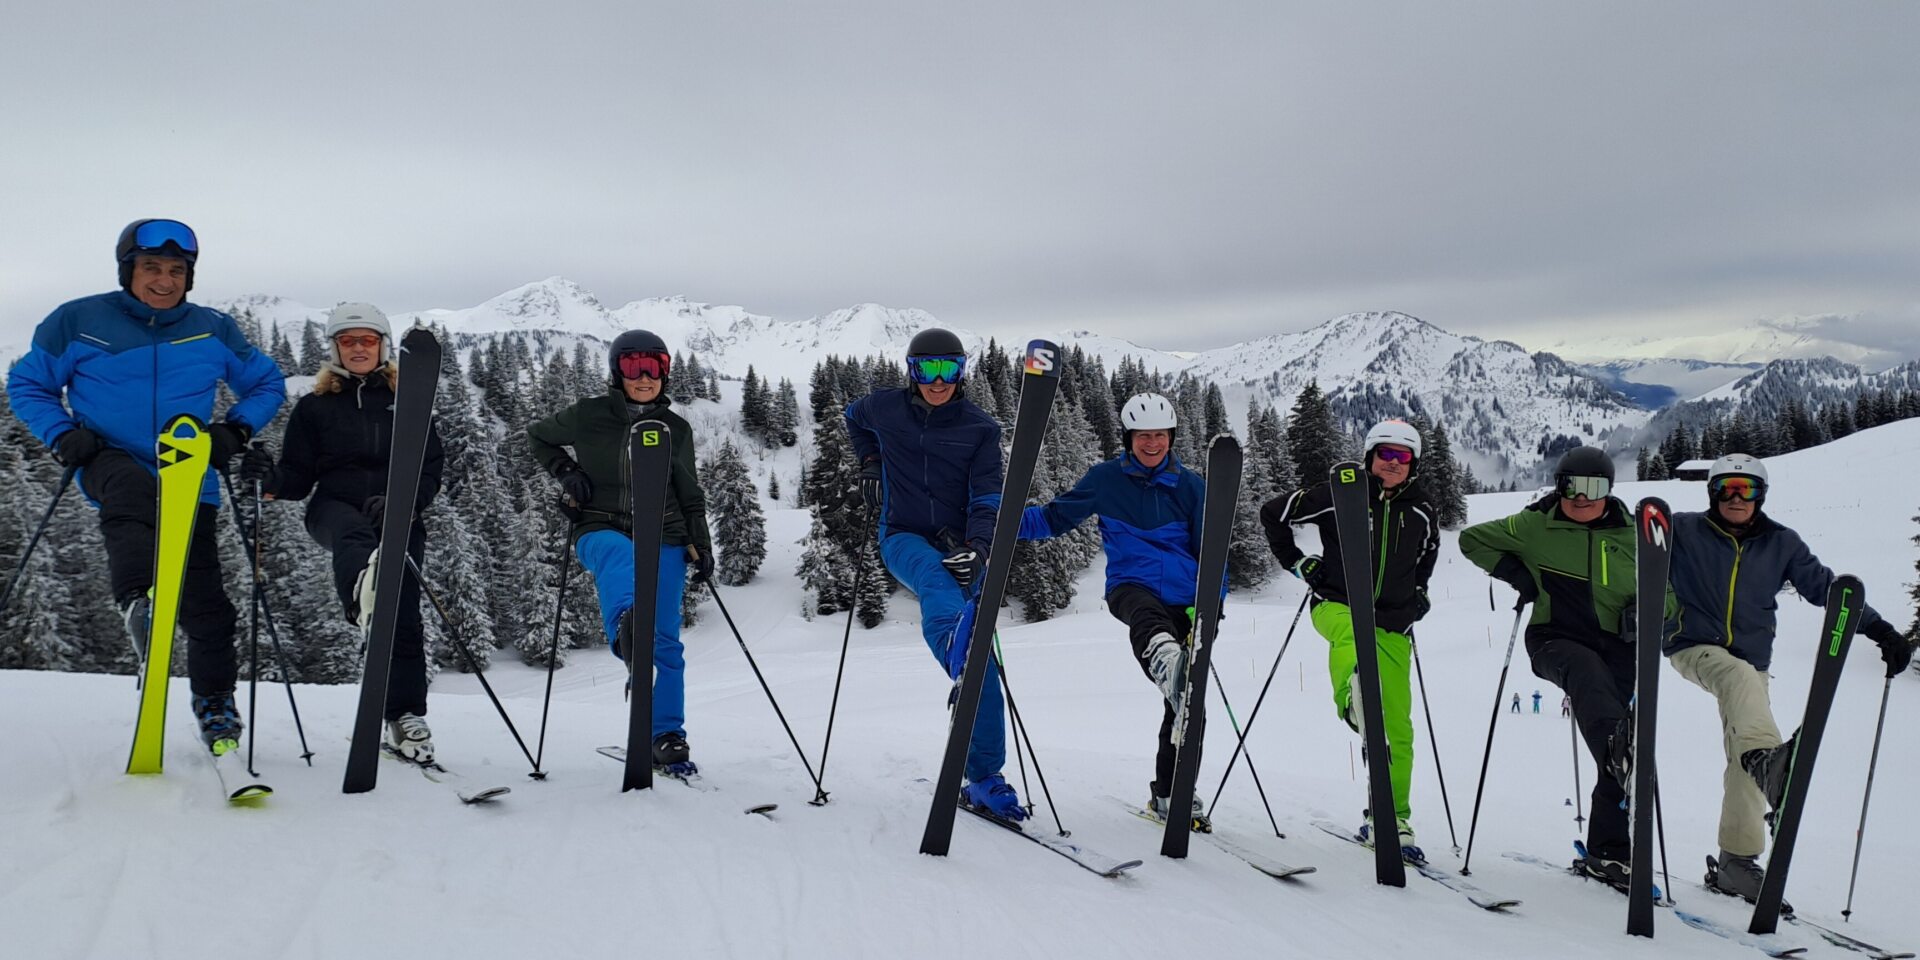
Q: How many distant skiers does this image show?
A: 3